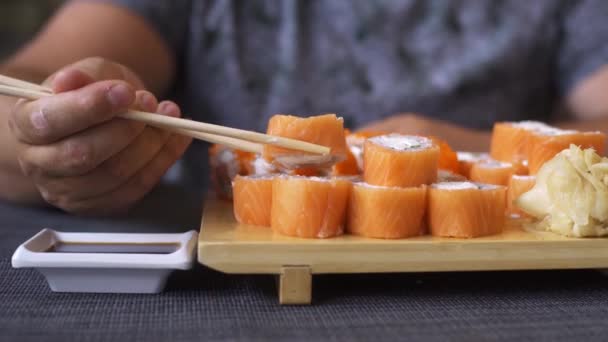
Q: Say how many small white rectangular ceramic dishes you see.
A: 1